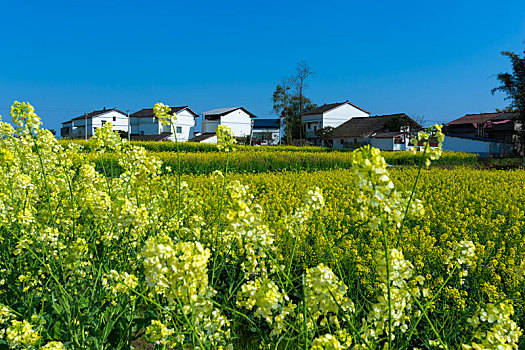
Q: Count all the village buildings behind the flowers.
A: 7